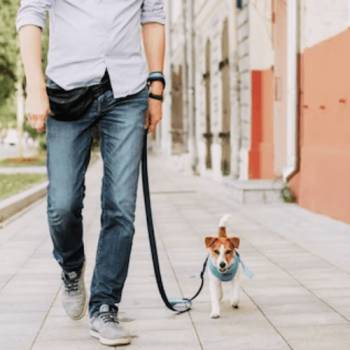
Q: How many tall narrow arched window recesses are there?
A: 2